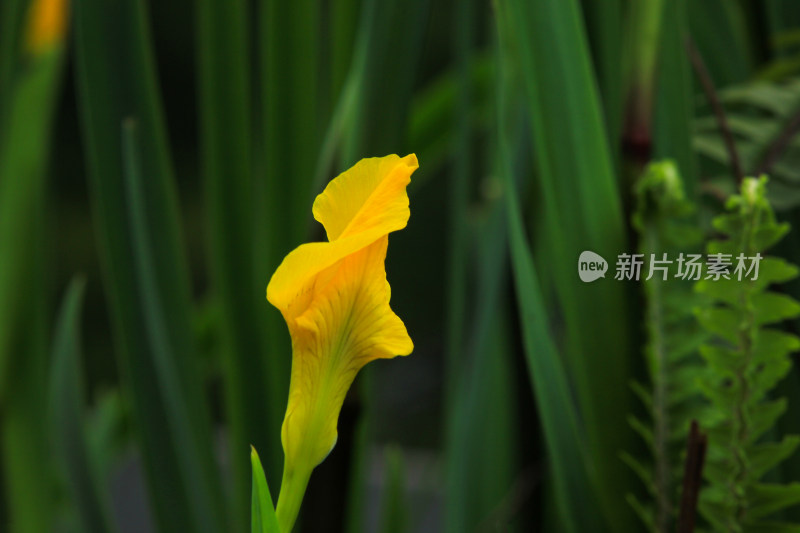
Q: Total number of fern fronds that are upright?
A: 2